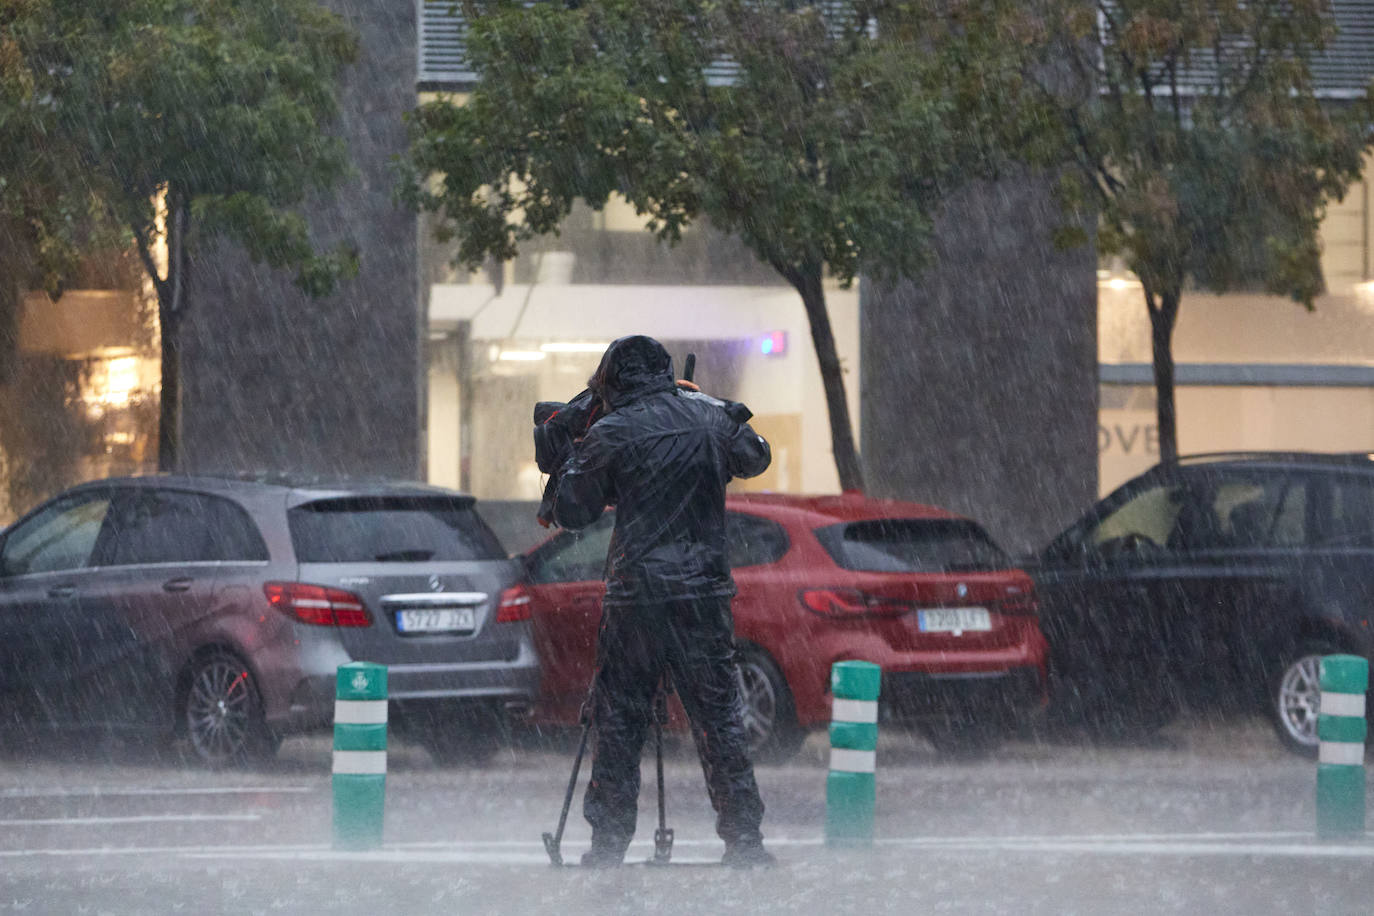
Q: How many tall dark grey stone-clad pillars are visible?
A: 2